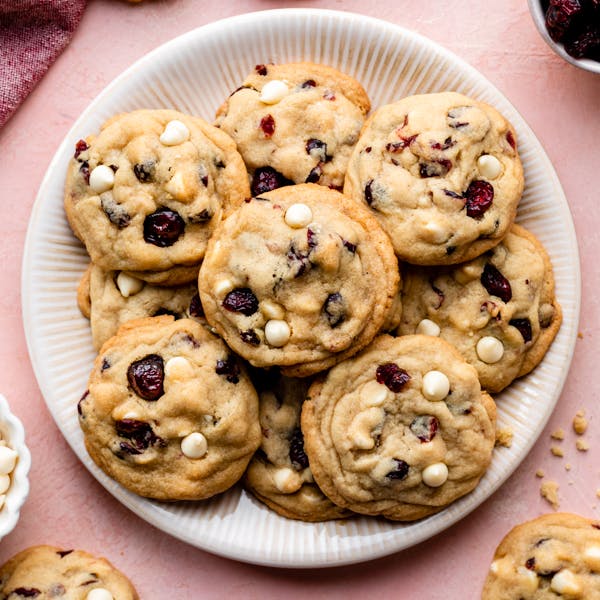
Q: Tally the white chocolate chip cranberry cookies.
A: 11